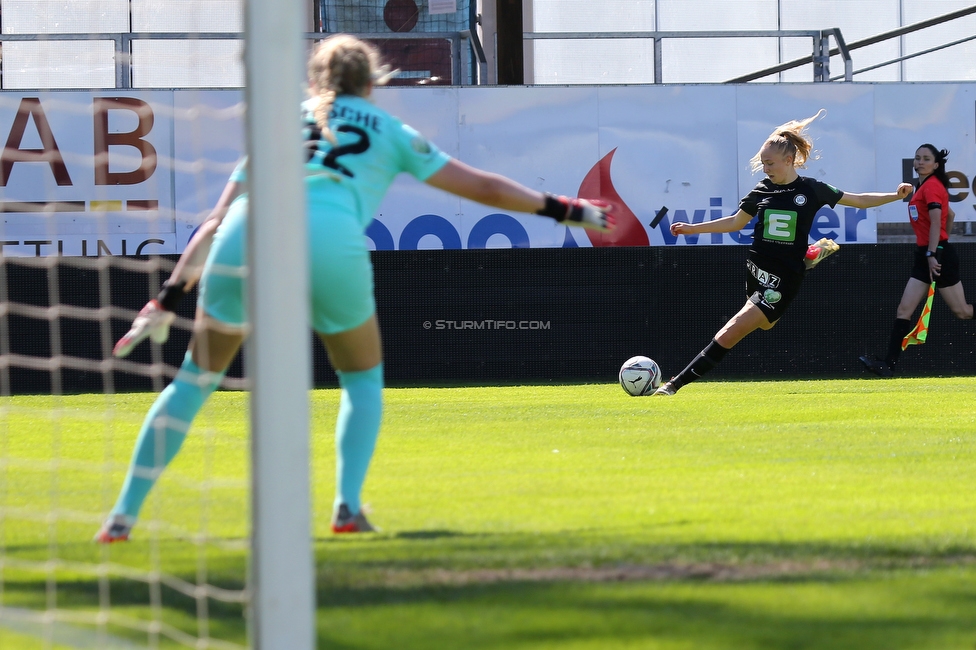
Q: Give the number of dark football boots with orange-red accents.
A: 2